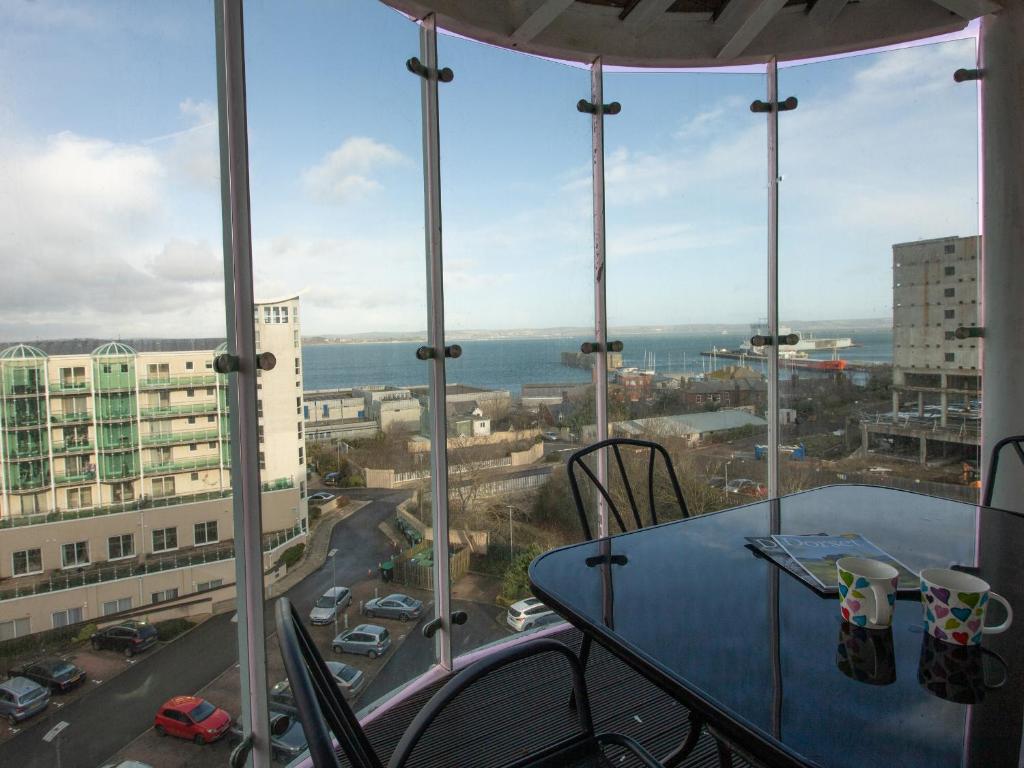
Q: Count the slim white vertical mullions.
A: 4